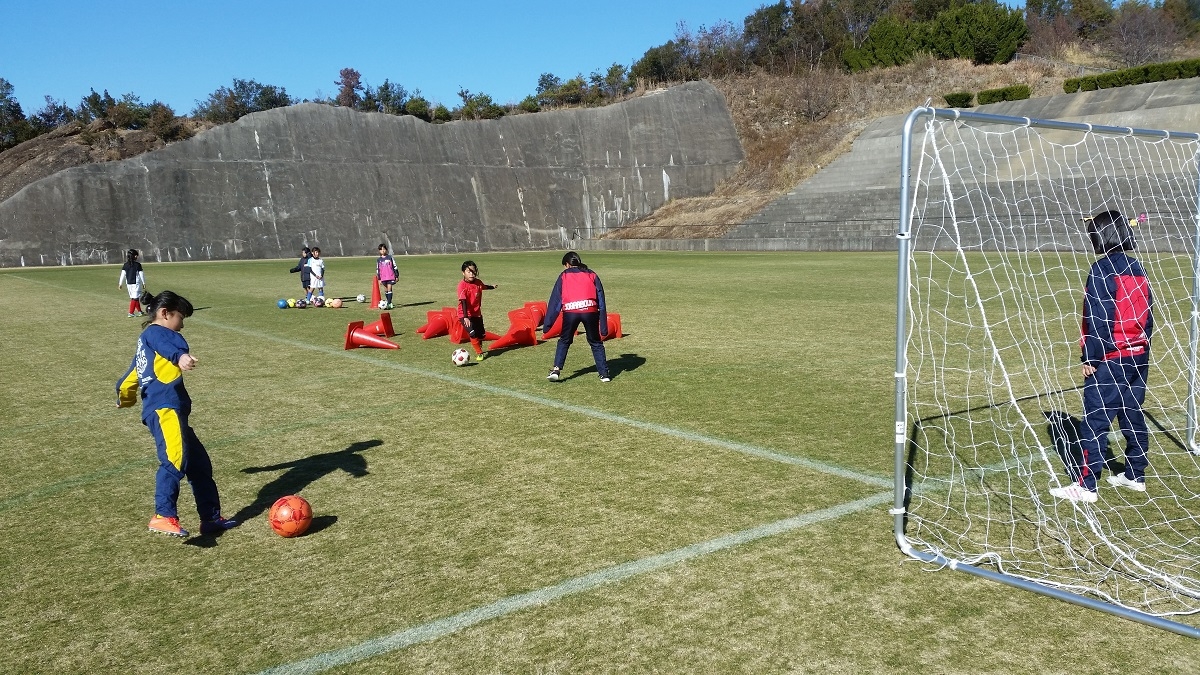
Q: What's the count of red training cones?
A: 11